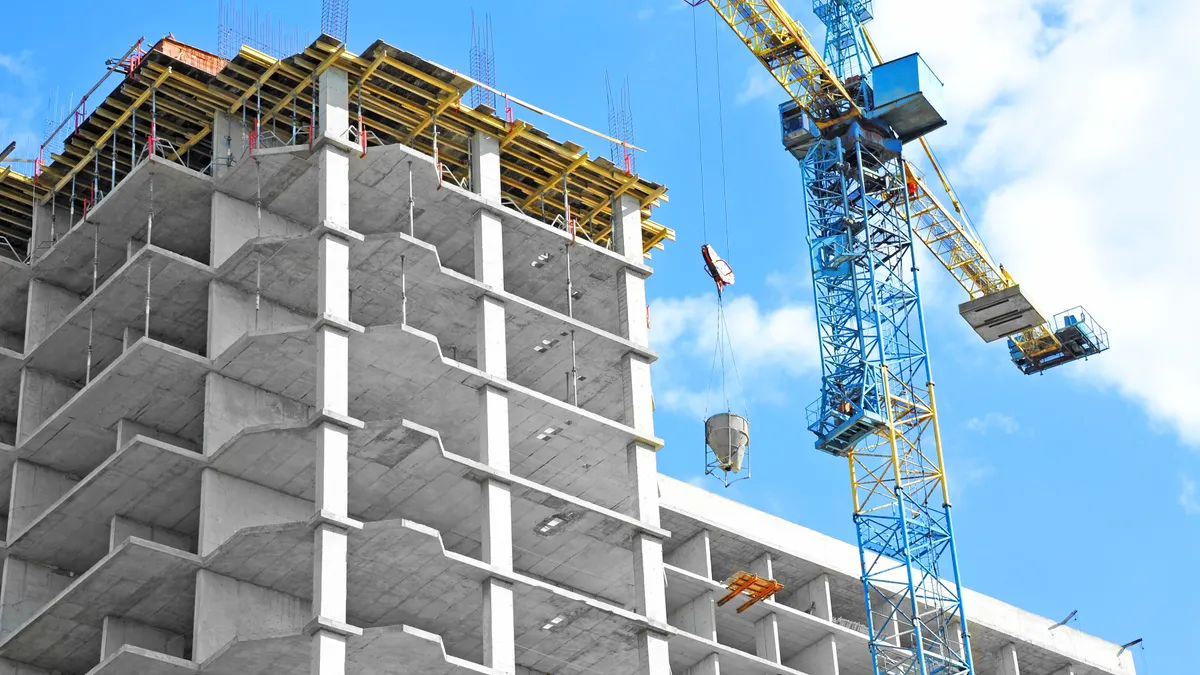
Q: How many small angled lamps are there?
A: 2